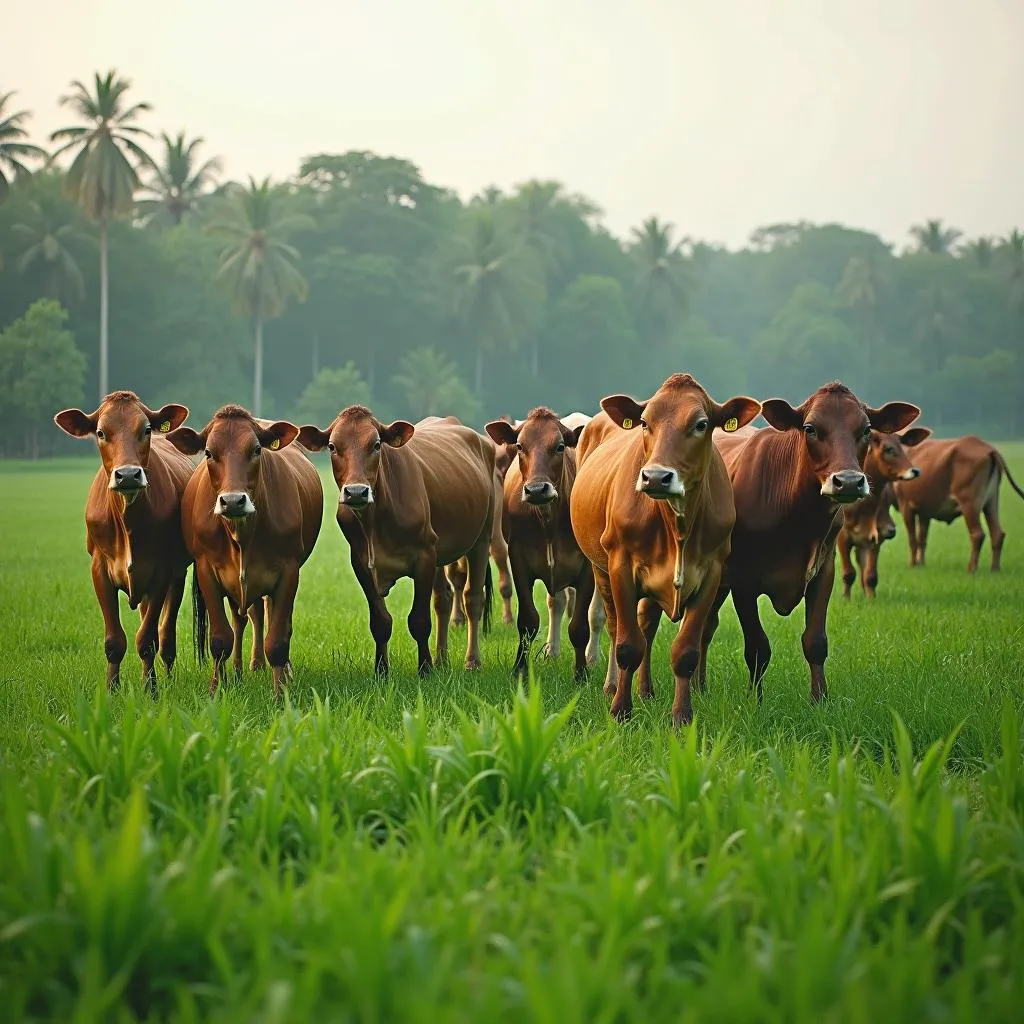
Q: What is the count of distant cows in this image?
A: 2